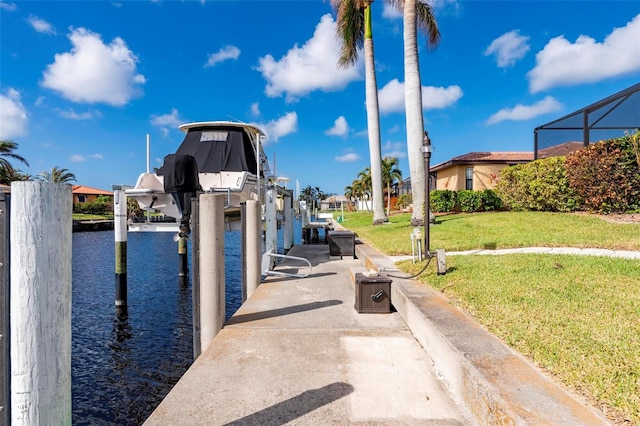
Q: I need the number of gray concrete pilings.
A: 2